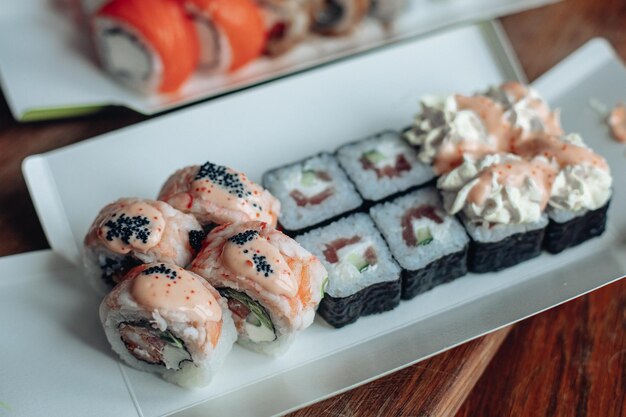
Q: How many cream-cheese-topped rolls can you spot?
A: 4